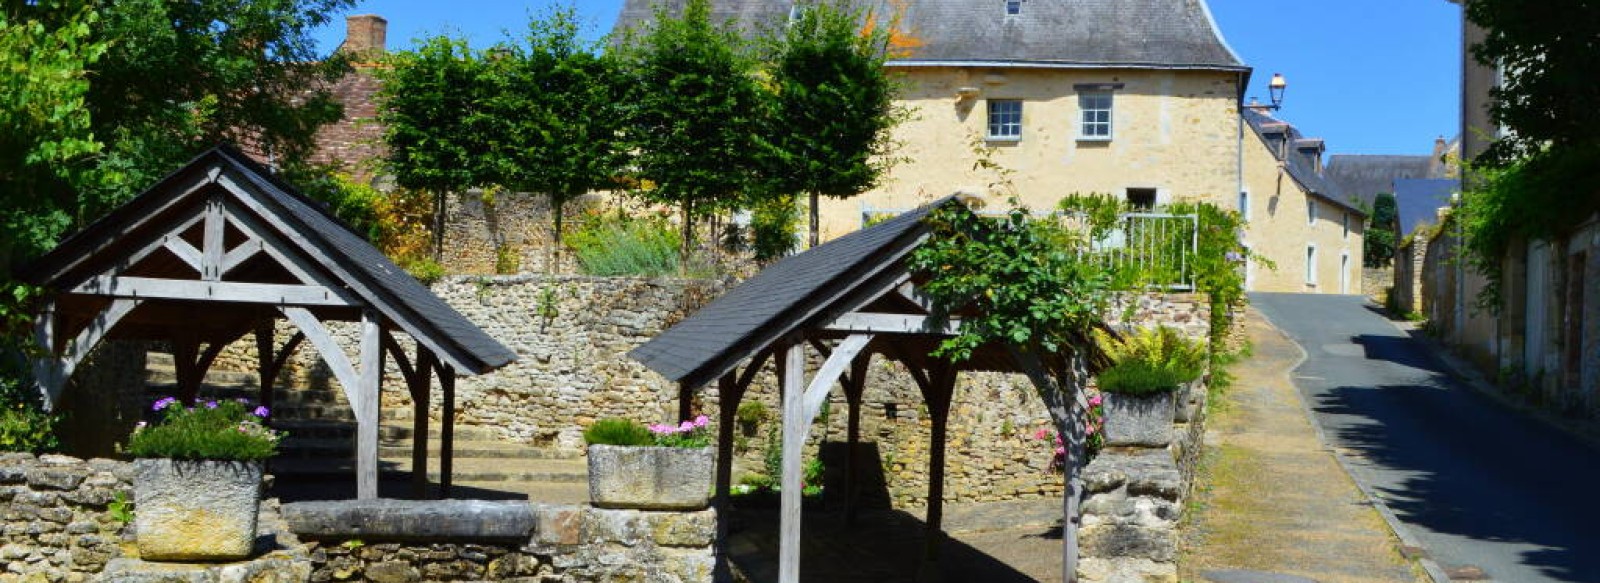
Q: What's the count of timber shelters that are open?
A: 2